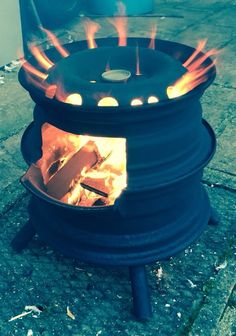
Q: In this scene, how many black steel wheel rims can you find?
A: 2